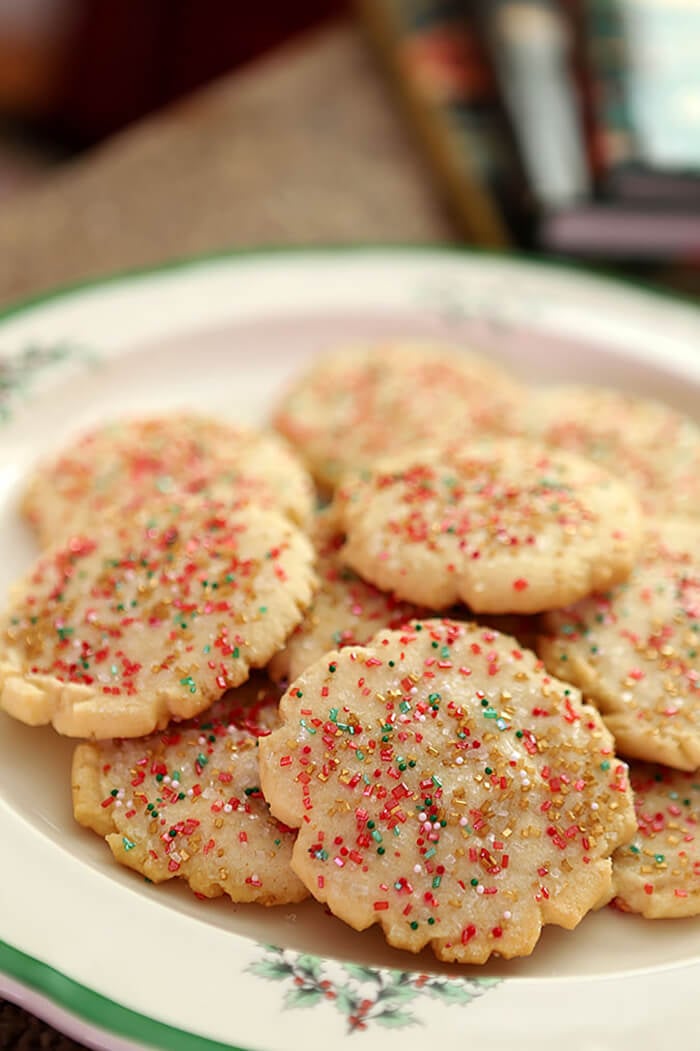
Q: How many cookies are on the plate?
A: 10